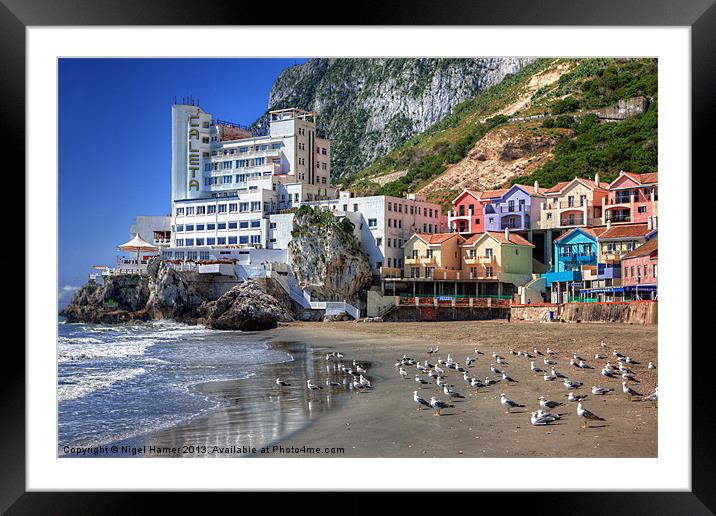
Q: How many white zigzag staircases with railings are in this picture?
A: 1